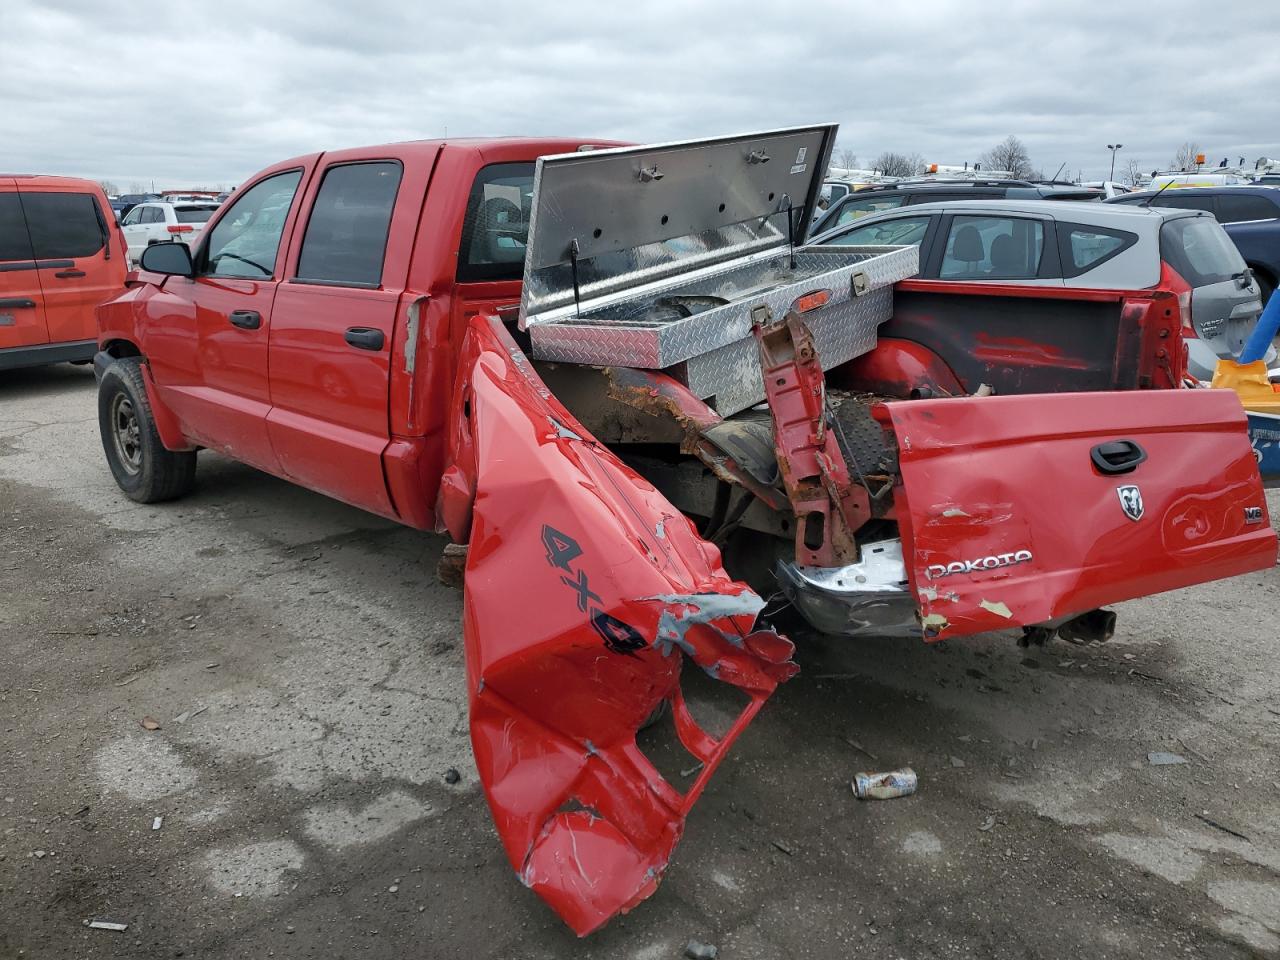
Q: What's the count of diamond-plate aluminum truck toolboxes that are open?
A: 1